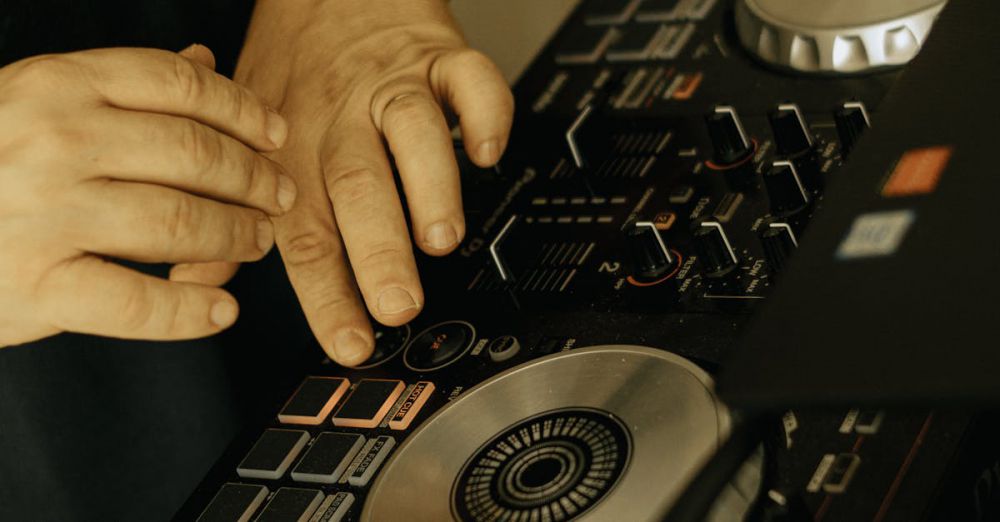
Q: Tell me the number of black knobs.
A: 7